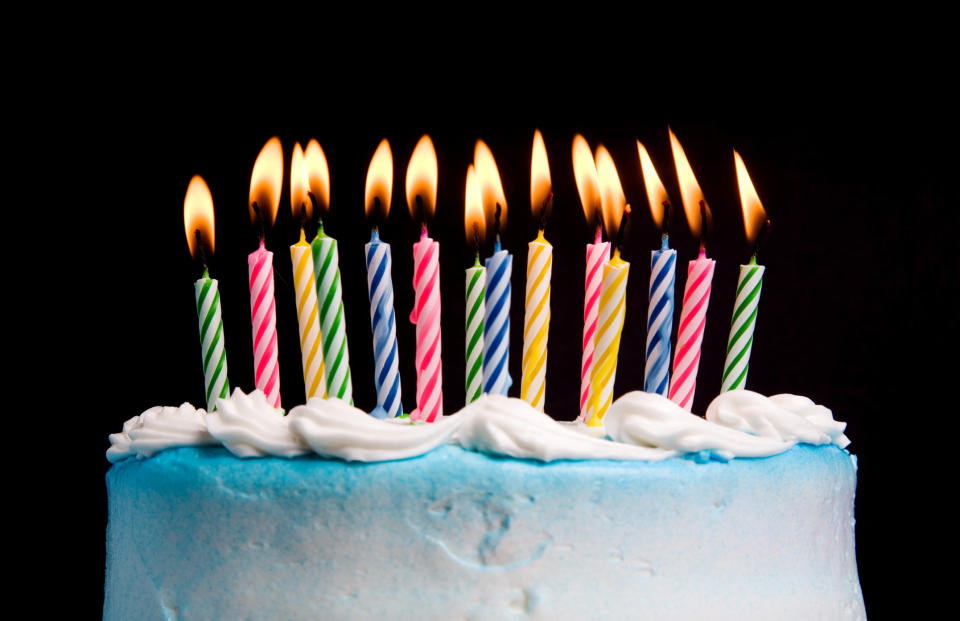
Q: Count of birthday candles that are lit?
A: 14